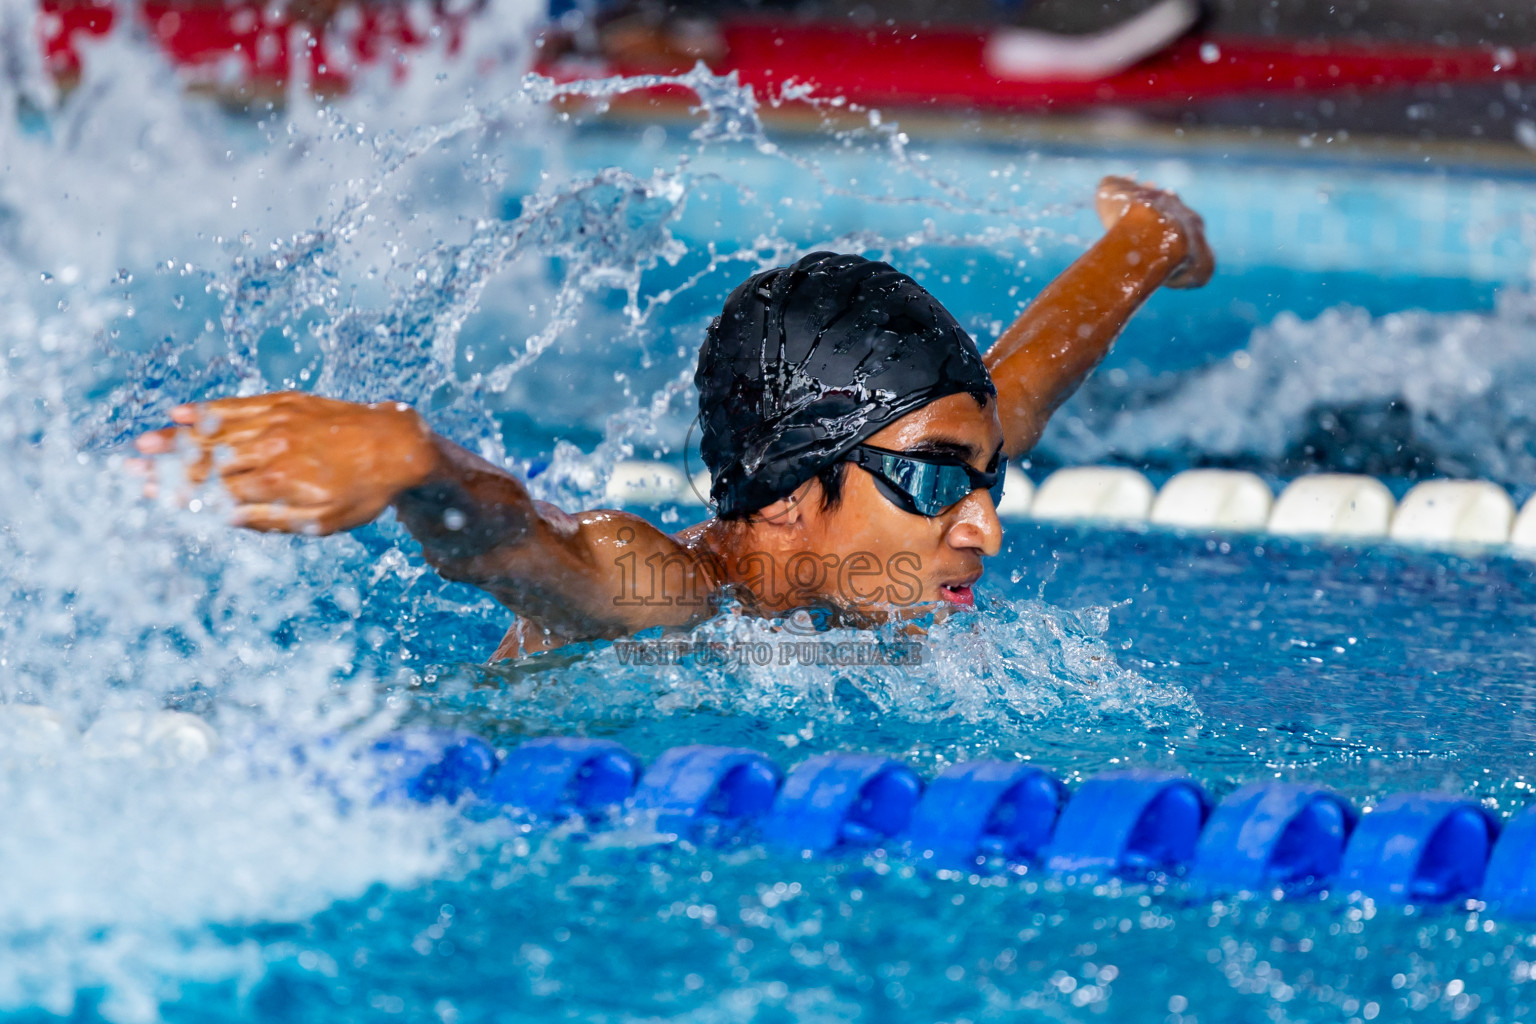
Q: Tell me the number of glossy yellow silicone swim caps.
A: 0